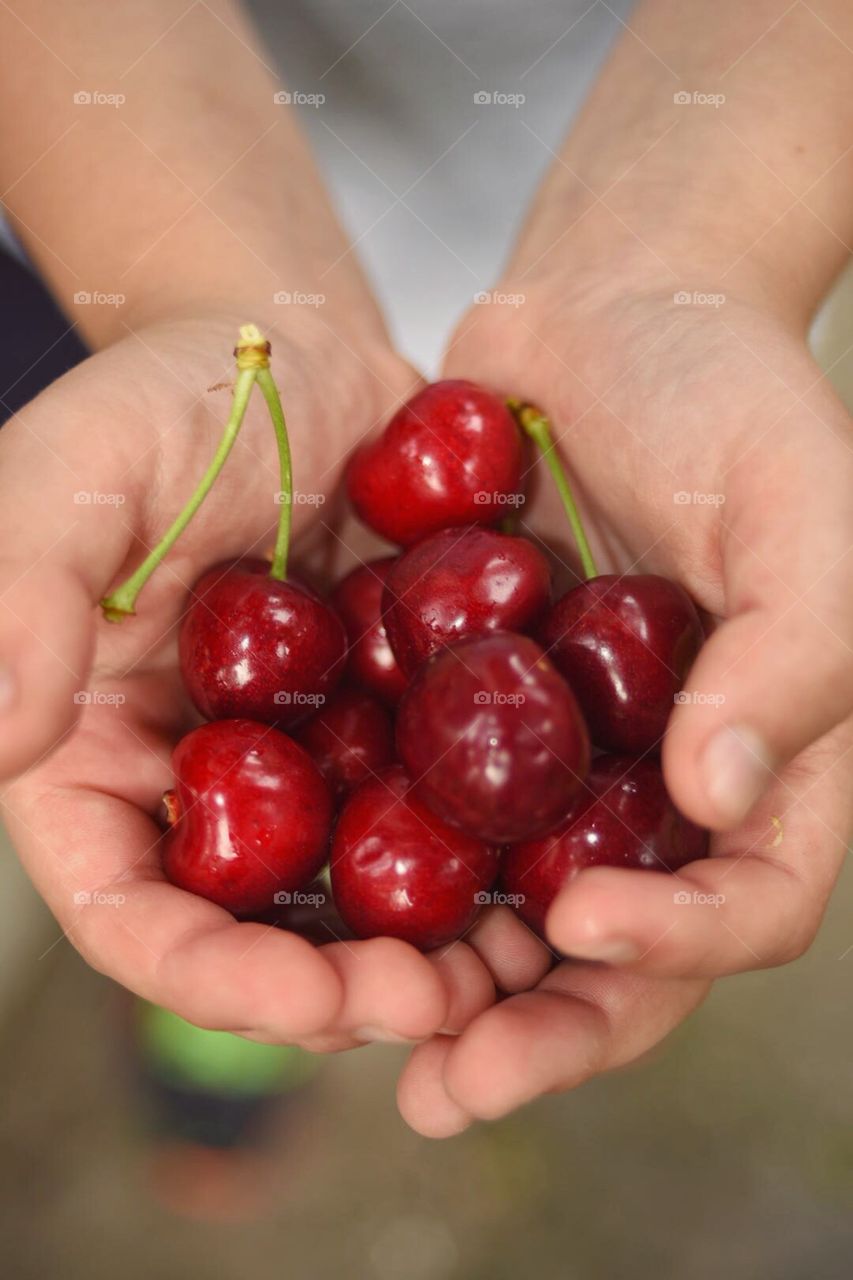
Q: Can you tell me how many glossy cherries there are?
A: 10